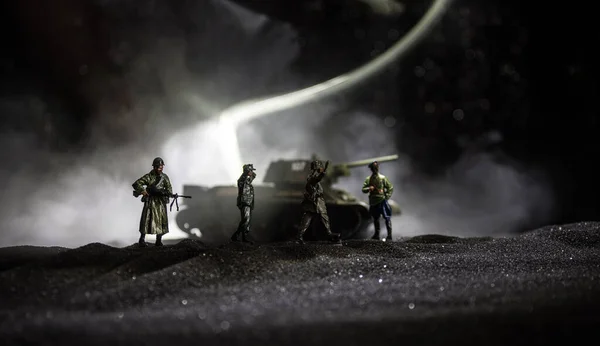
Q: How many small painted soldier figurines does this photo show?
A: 4